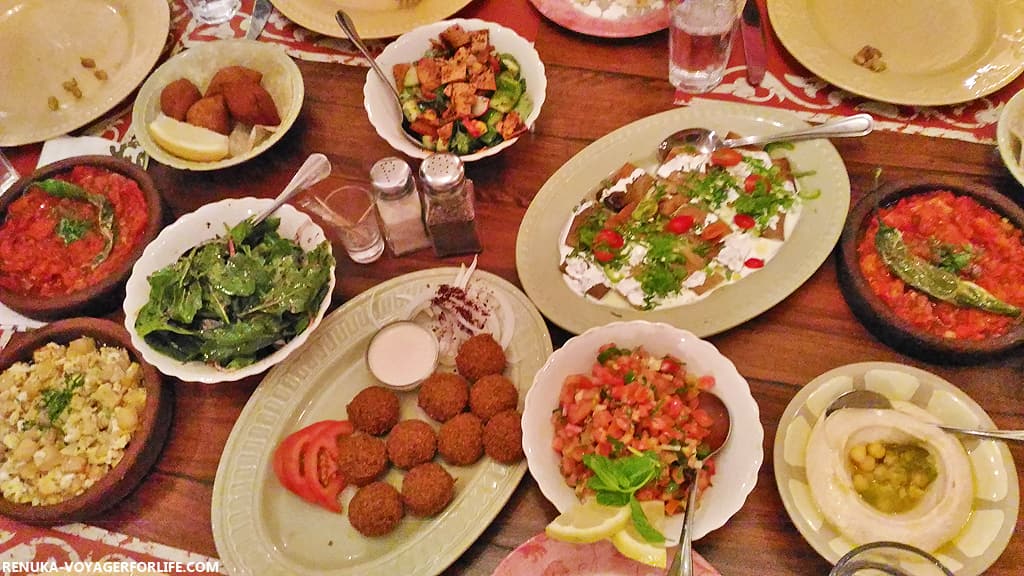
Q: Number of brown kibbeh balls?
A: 4